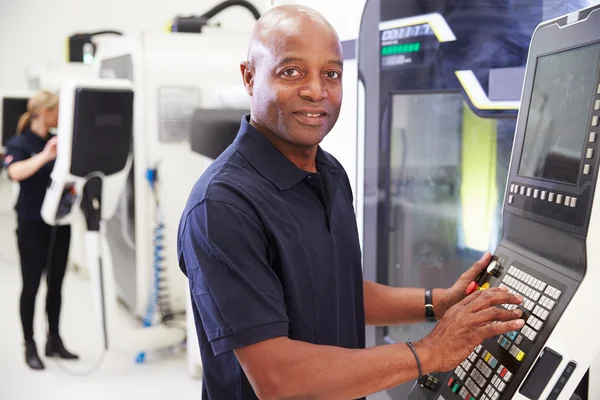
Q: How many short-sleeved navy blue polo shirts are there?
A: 2